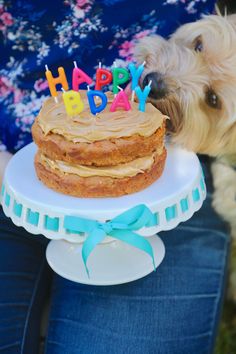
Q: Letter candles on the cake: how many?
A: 9